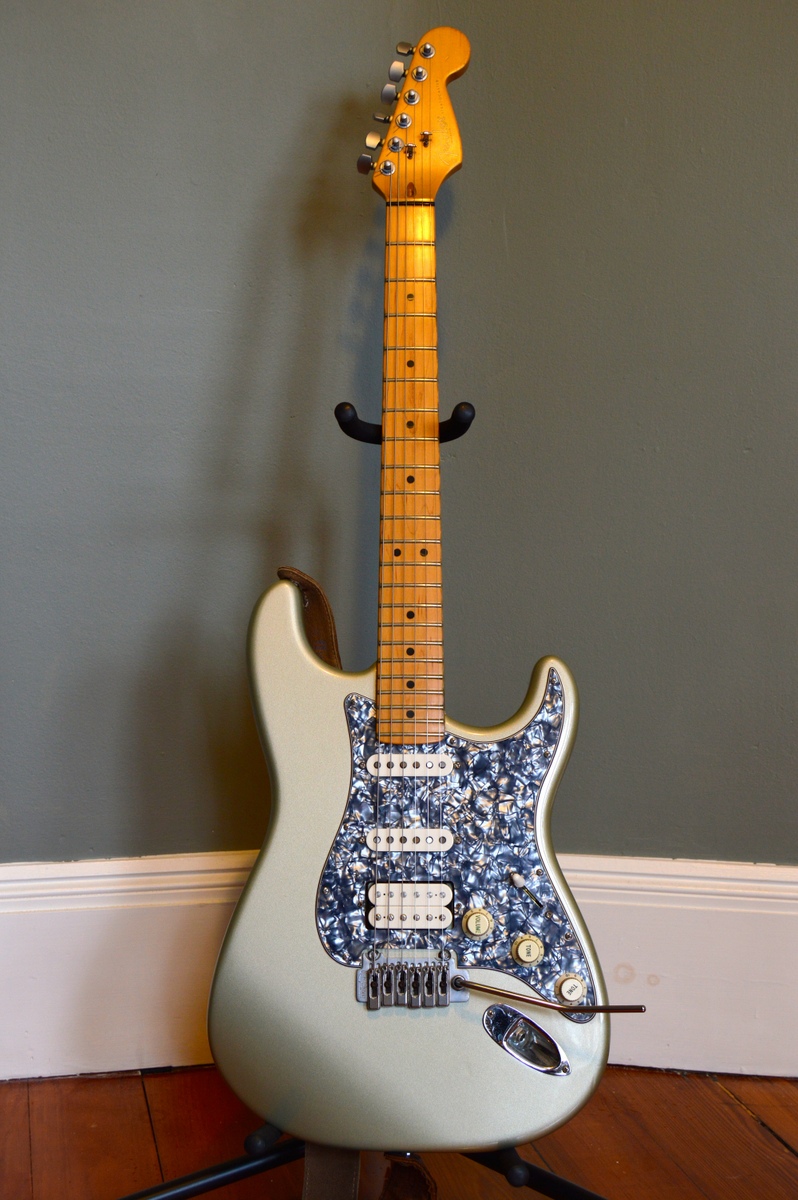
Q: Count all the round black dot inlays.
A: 10